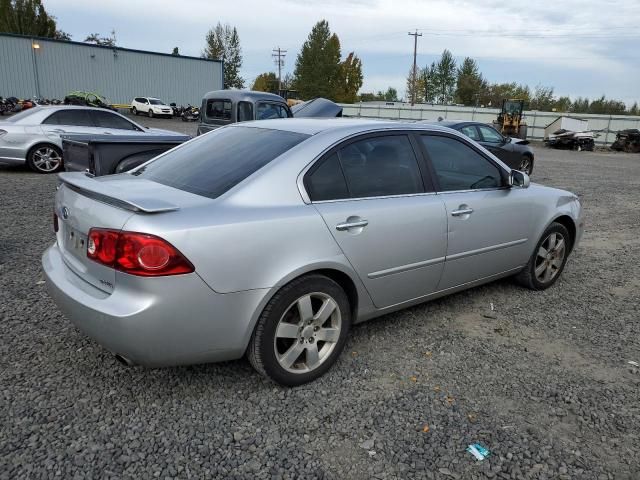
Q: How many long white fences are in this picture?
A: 1